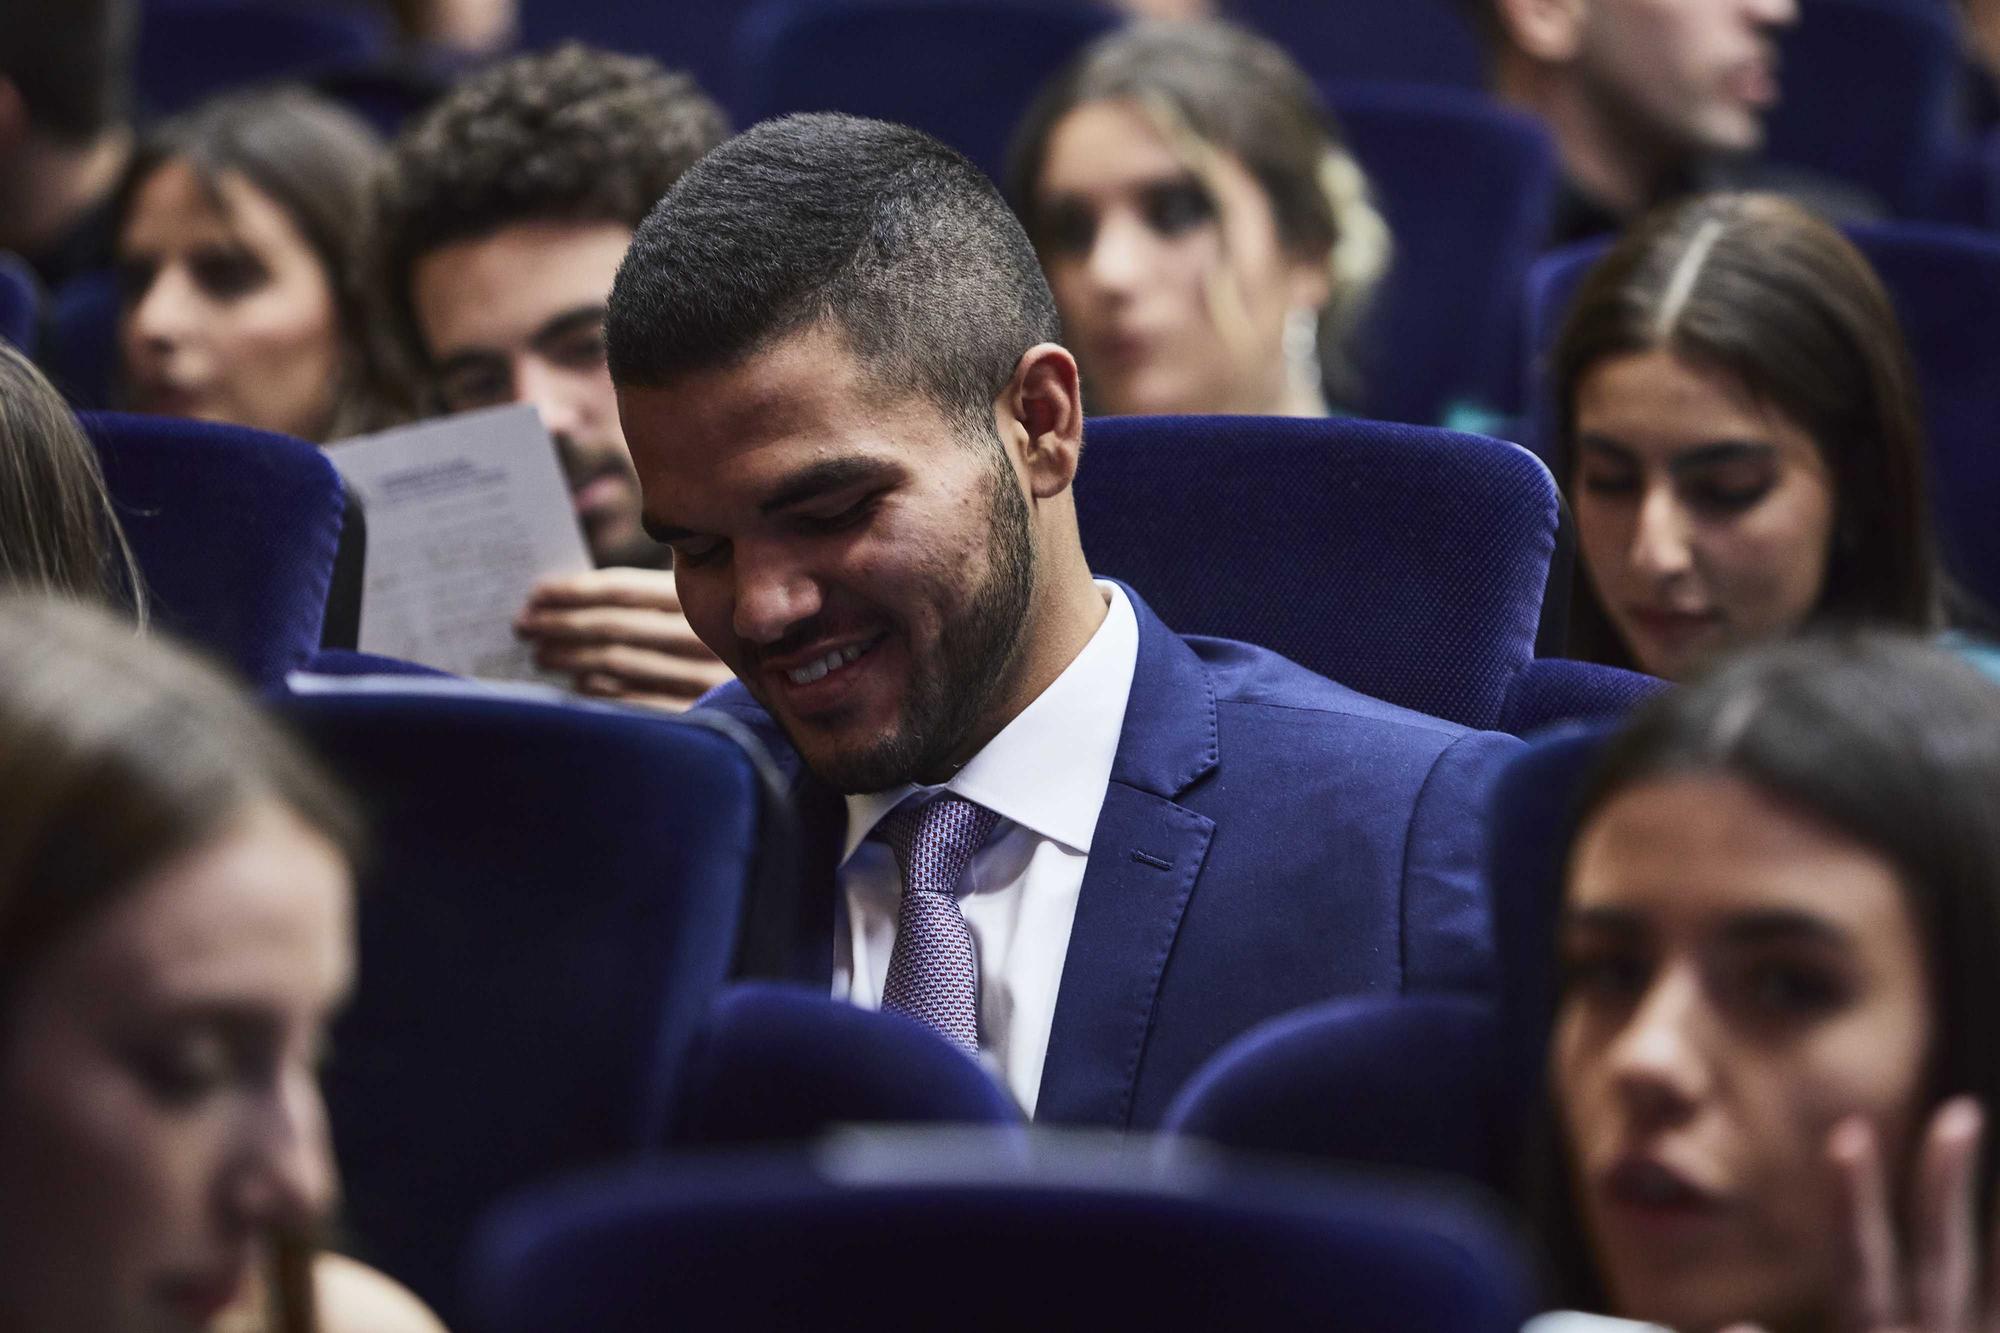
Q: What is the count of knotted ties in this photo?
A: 1